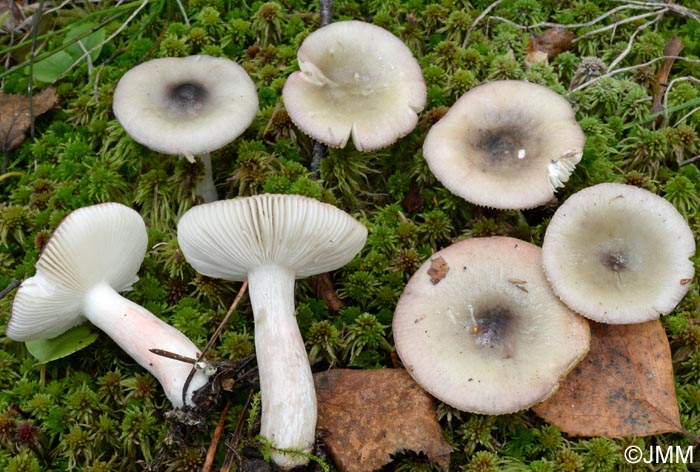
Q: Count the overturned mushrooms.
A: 2